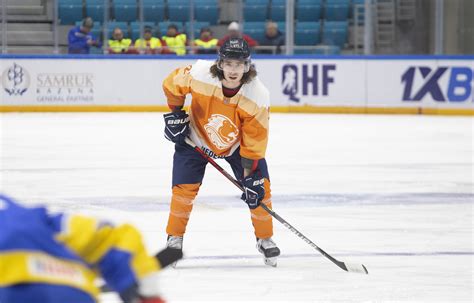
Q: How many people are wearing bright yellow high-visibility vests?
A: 4